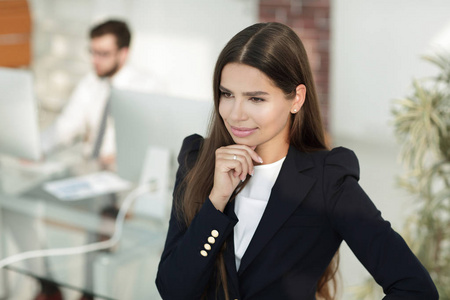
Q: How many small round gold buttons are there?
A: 4